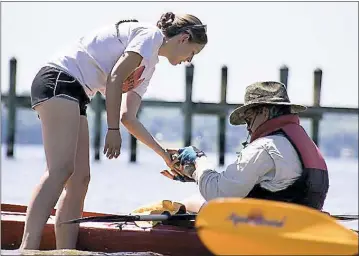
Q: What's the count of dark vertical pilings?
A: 7